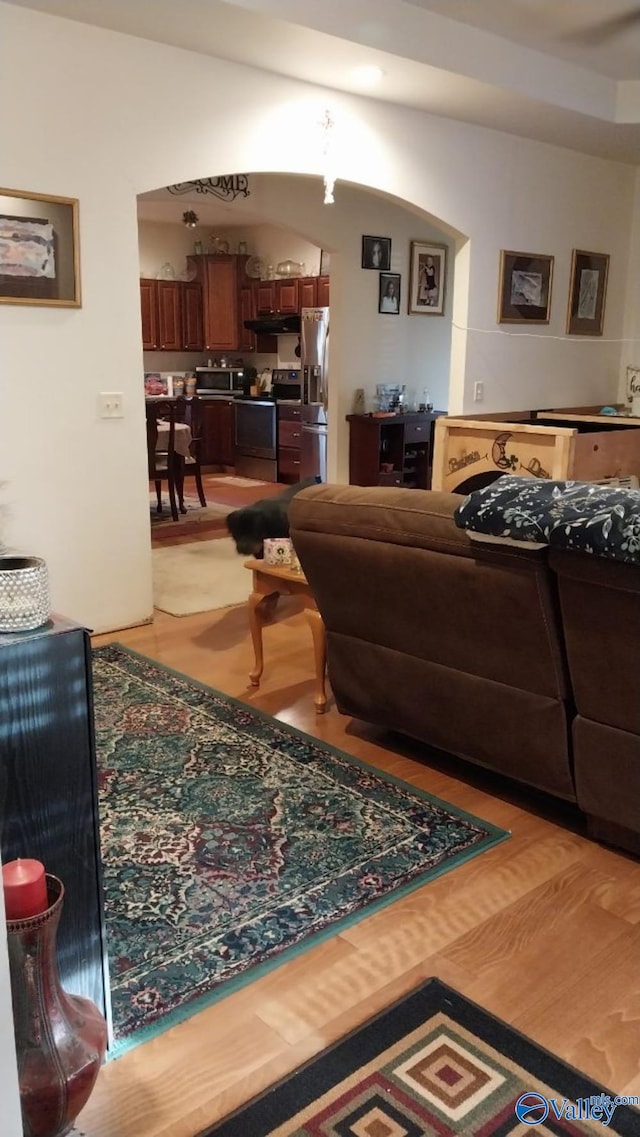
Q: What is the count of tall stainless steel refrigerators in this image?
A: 1